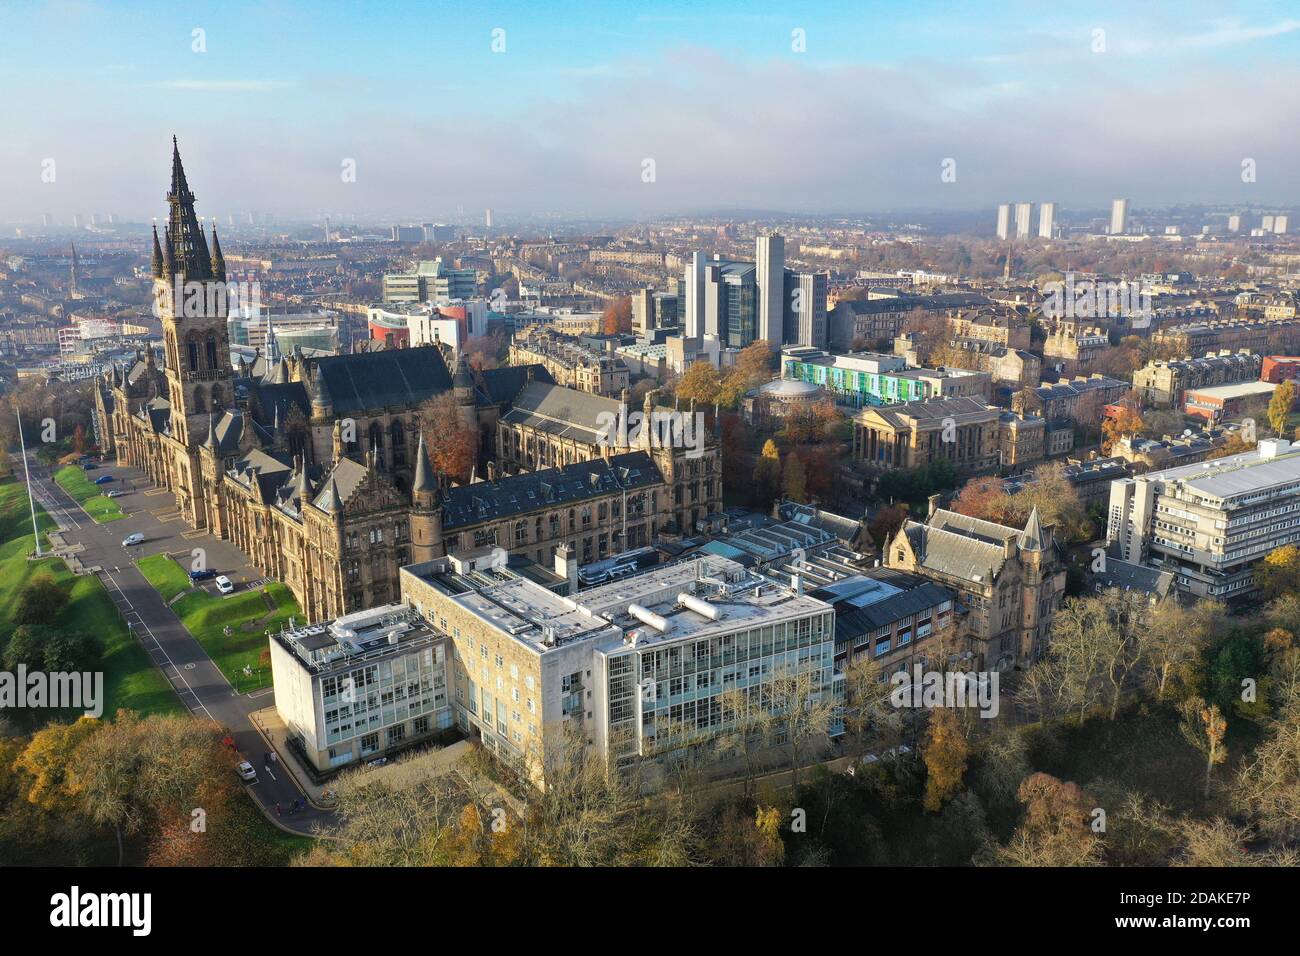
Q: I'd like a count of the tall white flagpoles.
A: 1